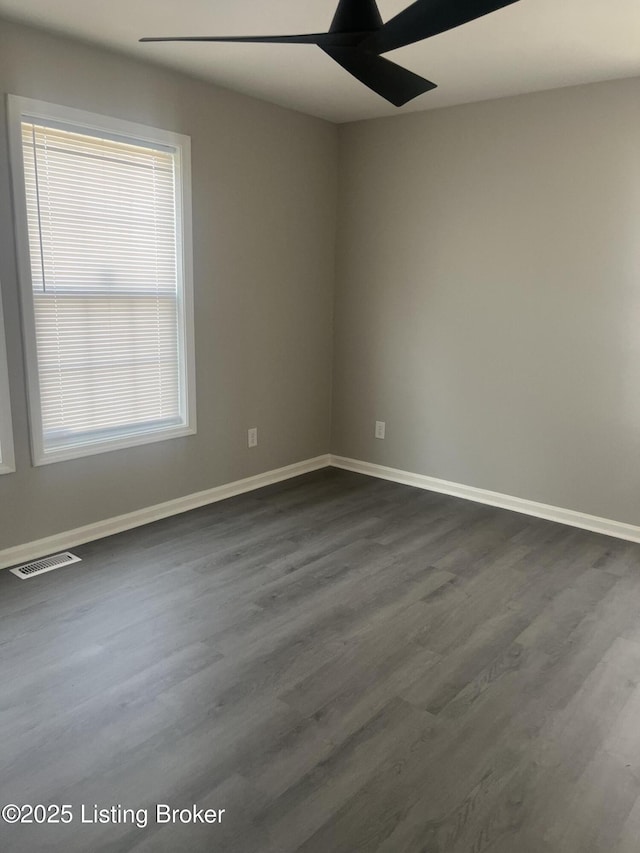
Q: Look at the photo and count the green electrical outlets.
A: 0